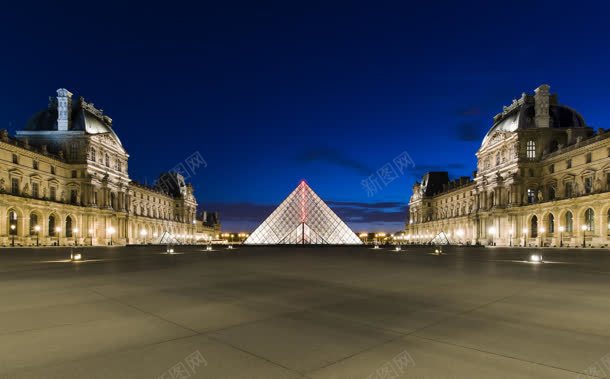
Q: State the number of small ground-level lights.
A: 8